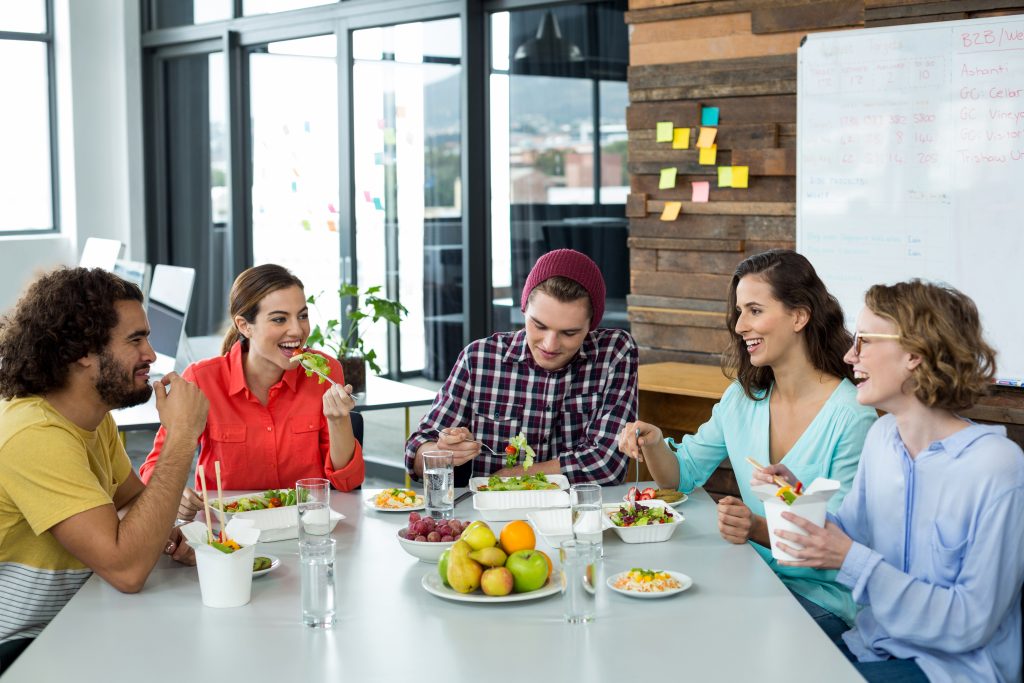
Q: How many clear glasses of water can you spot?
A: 5